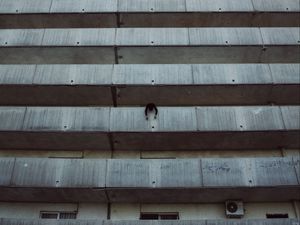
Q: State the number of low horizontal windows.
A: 3